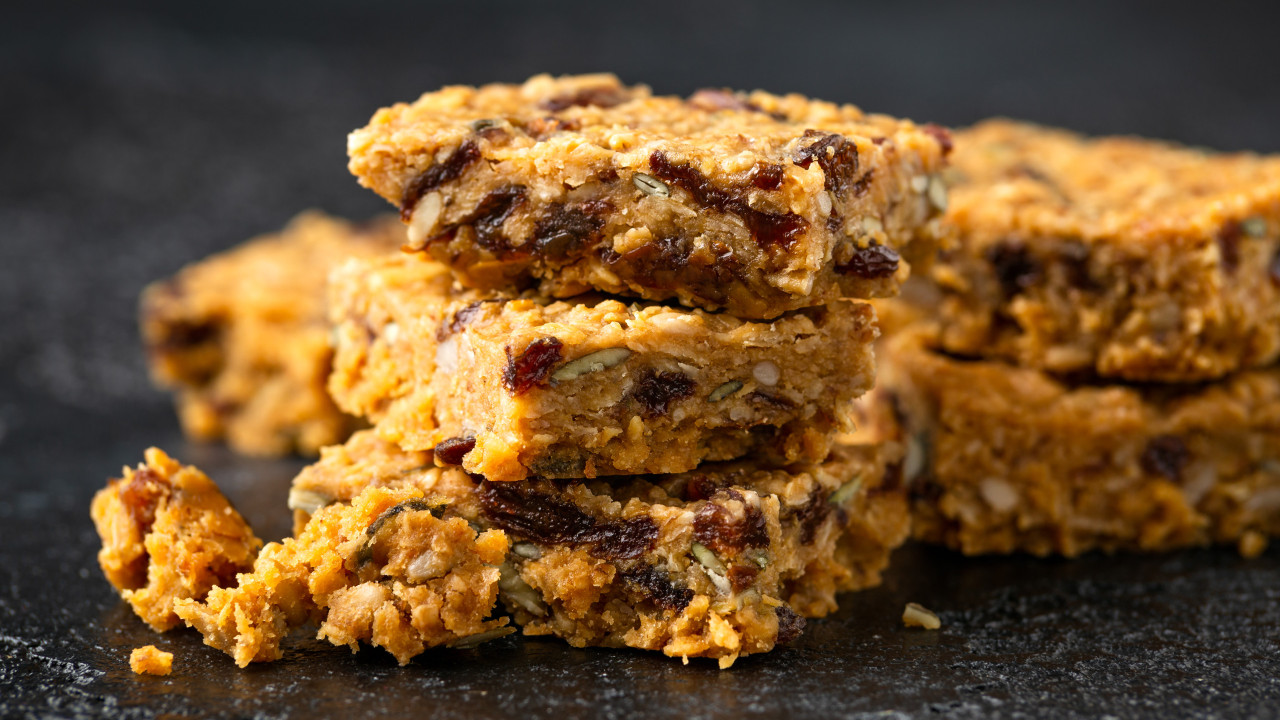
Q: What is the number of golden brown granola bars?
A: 6